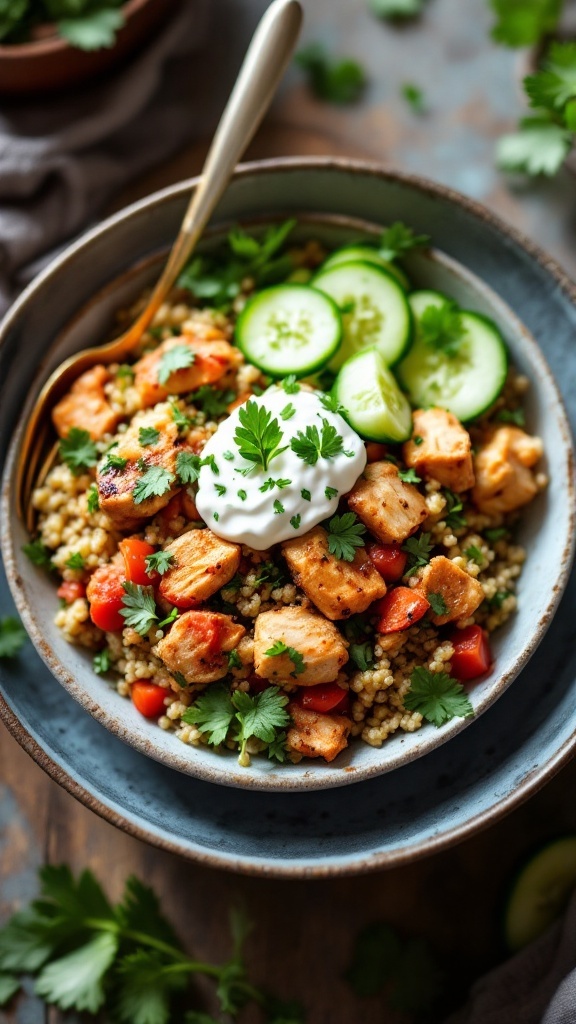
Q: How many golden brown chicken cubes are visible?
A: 12